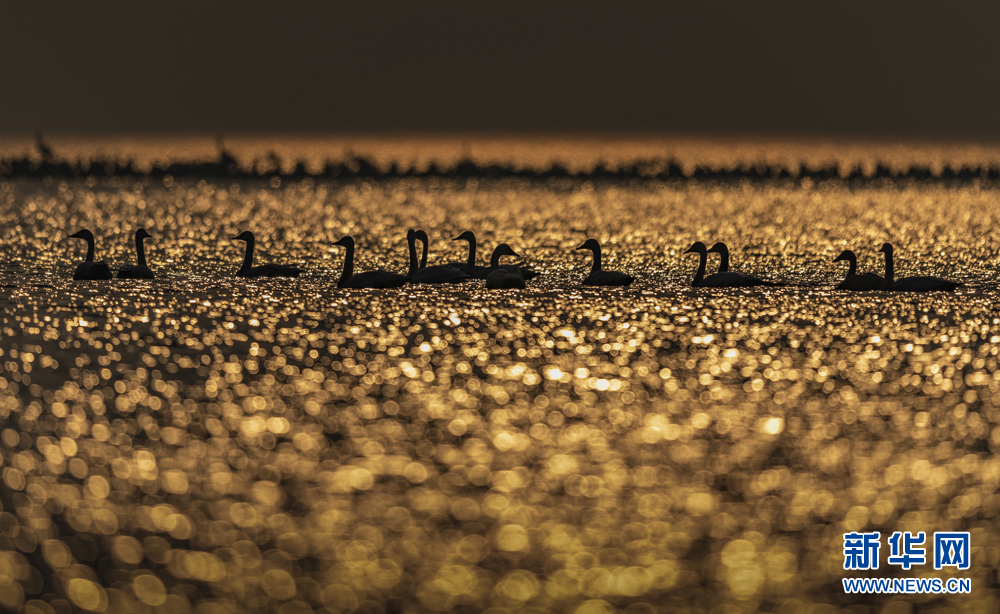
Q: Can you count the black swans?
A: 13